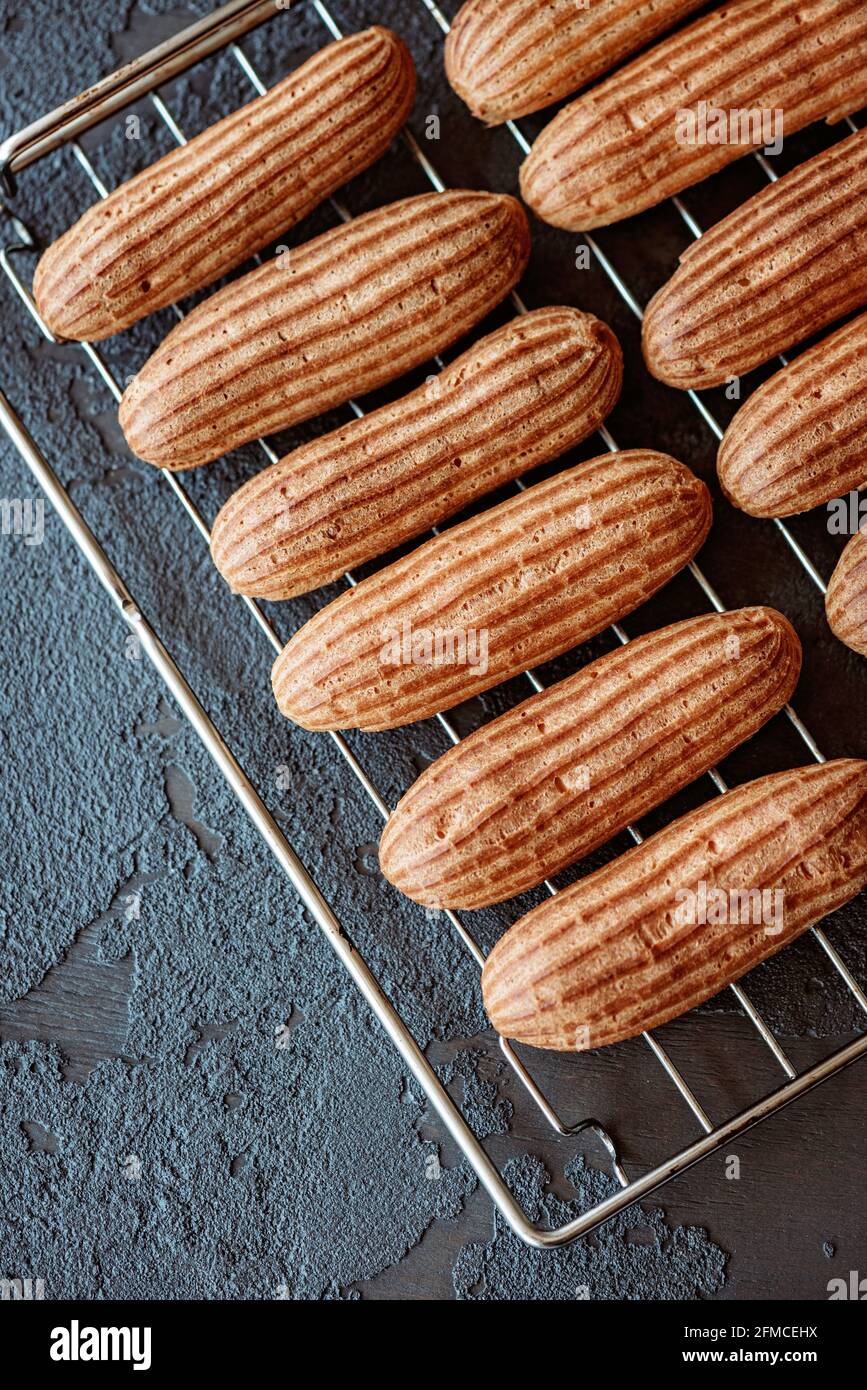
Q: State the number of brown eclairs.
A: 11